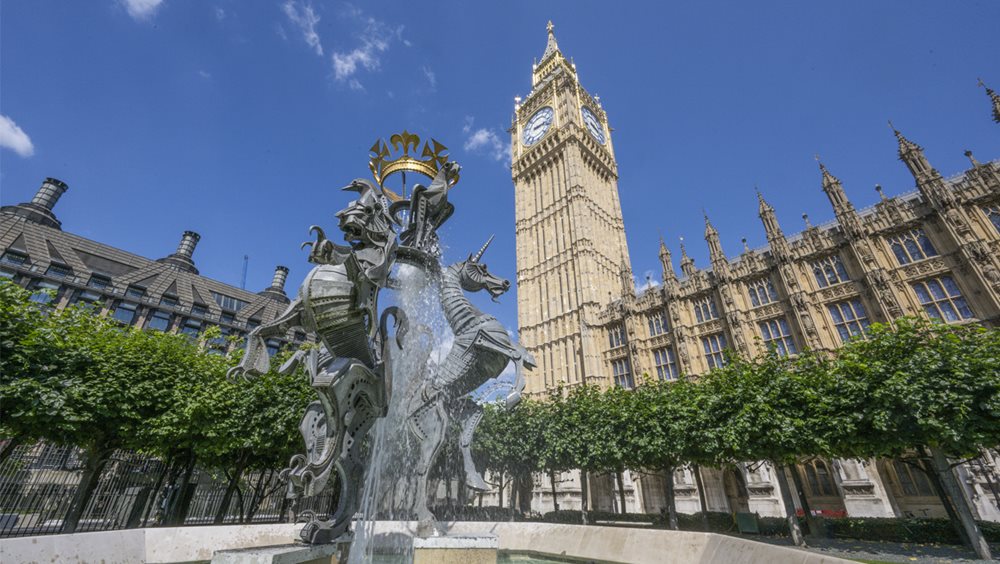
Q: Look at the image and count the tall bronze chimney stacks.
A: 3